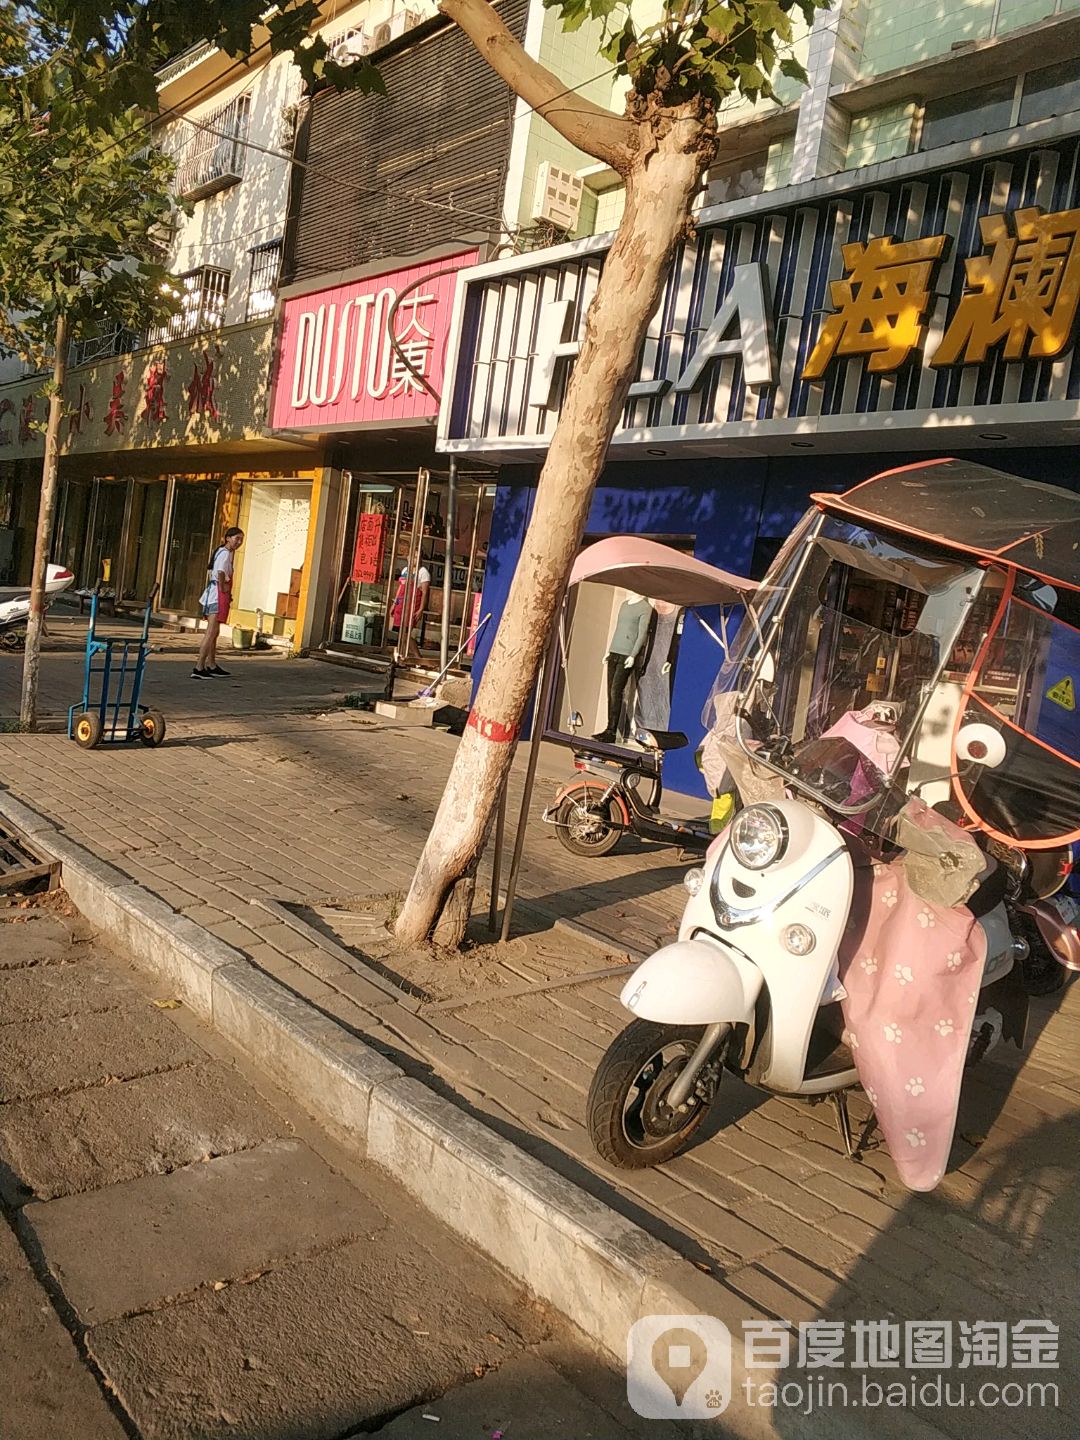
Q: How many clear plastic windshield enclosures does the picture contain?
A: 1